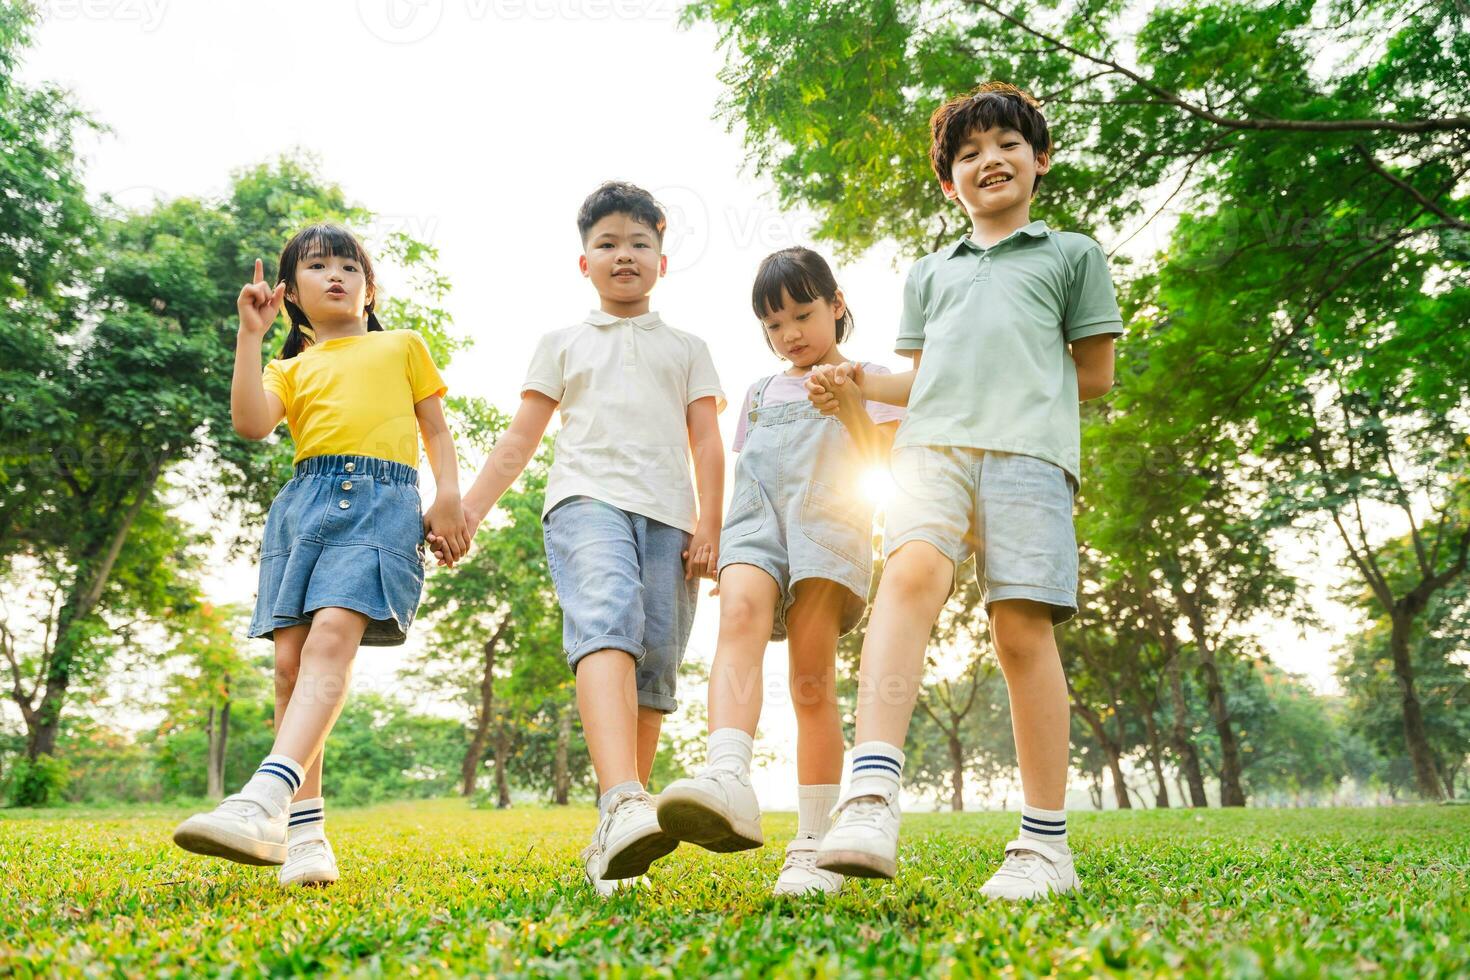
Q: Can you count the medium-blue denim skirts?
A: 1